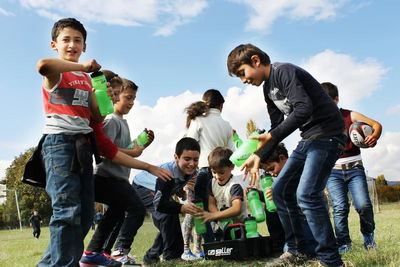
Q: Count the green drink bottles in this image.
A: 9